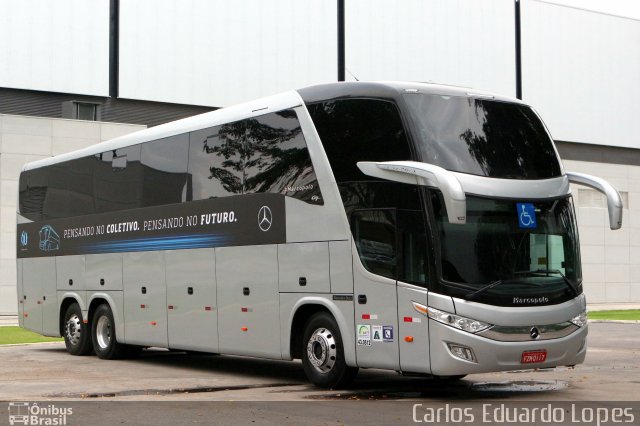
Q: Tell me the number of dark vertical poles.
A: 3